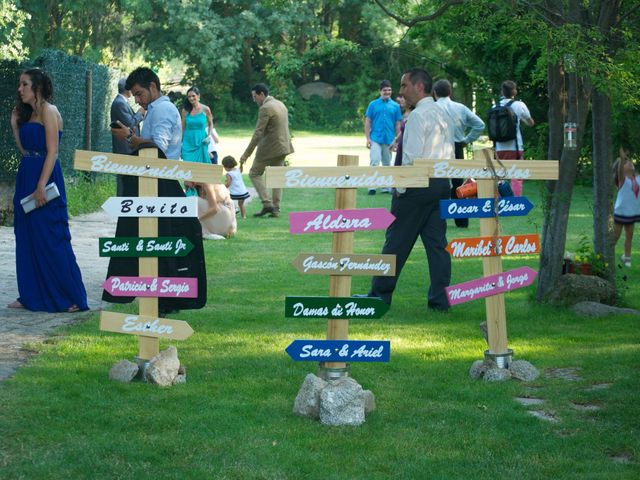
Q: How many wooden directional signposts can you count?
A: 3